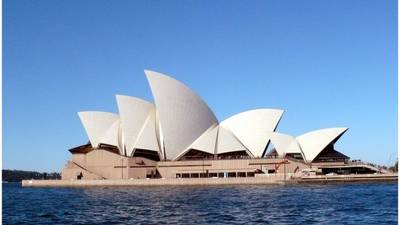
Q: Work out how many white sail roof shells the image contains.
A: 6